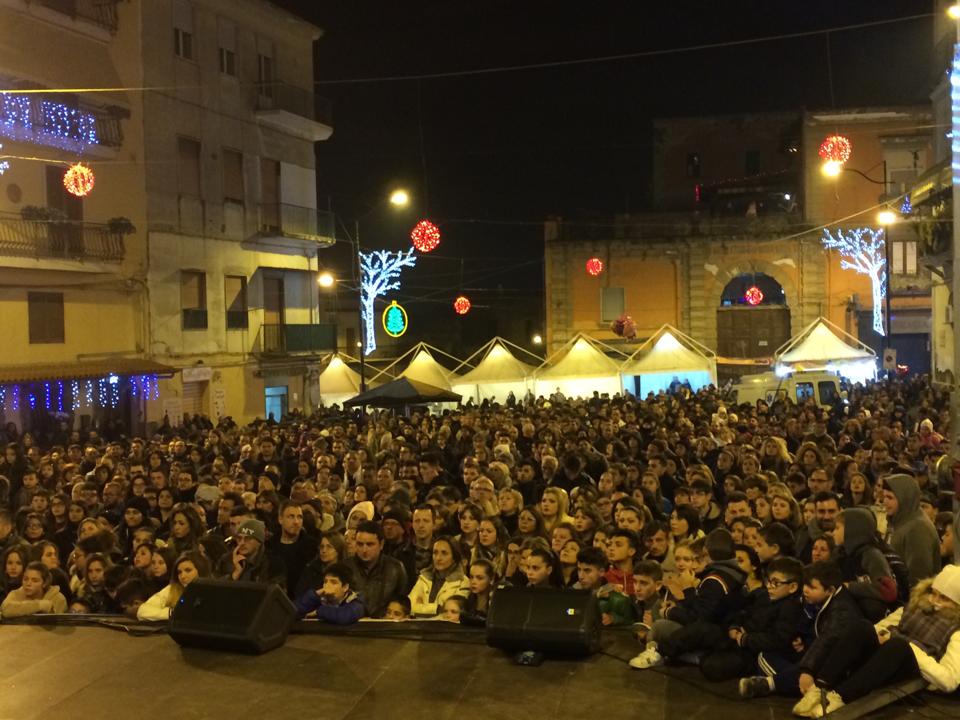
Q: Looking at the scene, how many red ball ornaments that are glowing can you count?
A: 6